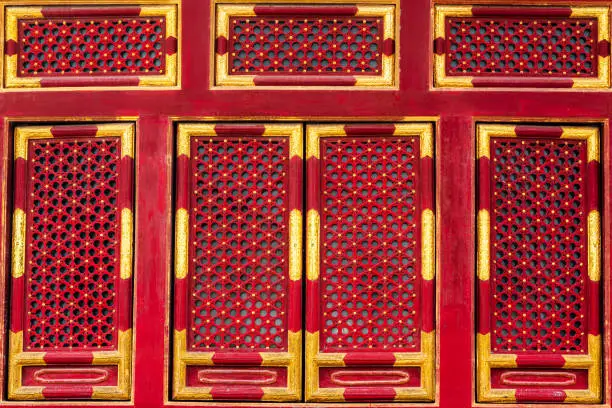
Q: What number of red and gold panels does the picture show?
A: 7